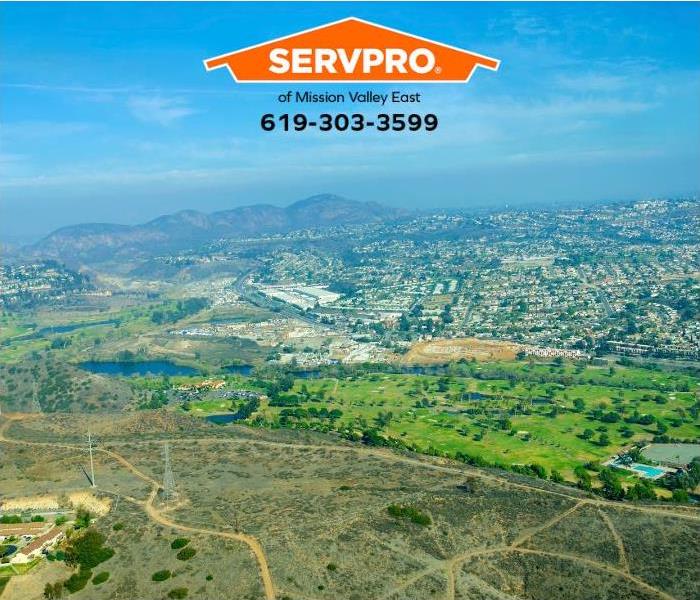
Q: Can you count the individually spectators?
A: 0